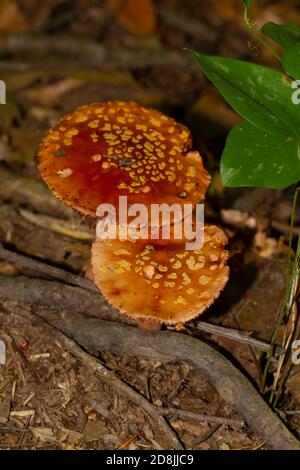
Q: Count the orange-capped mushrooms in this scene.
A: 2